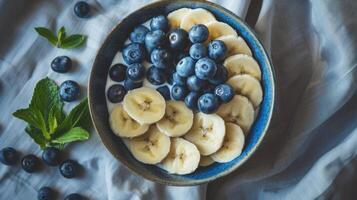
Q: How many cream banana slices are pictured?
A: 15